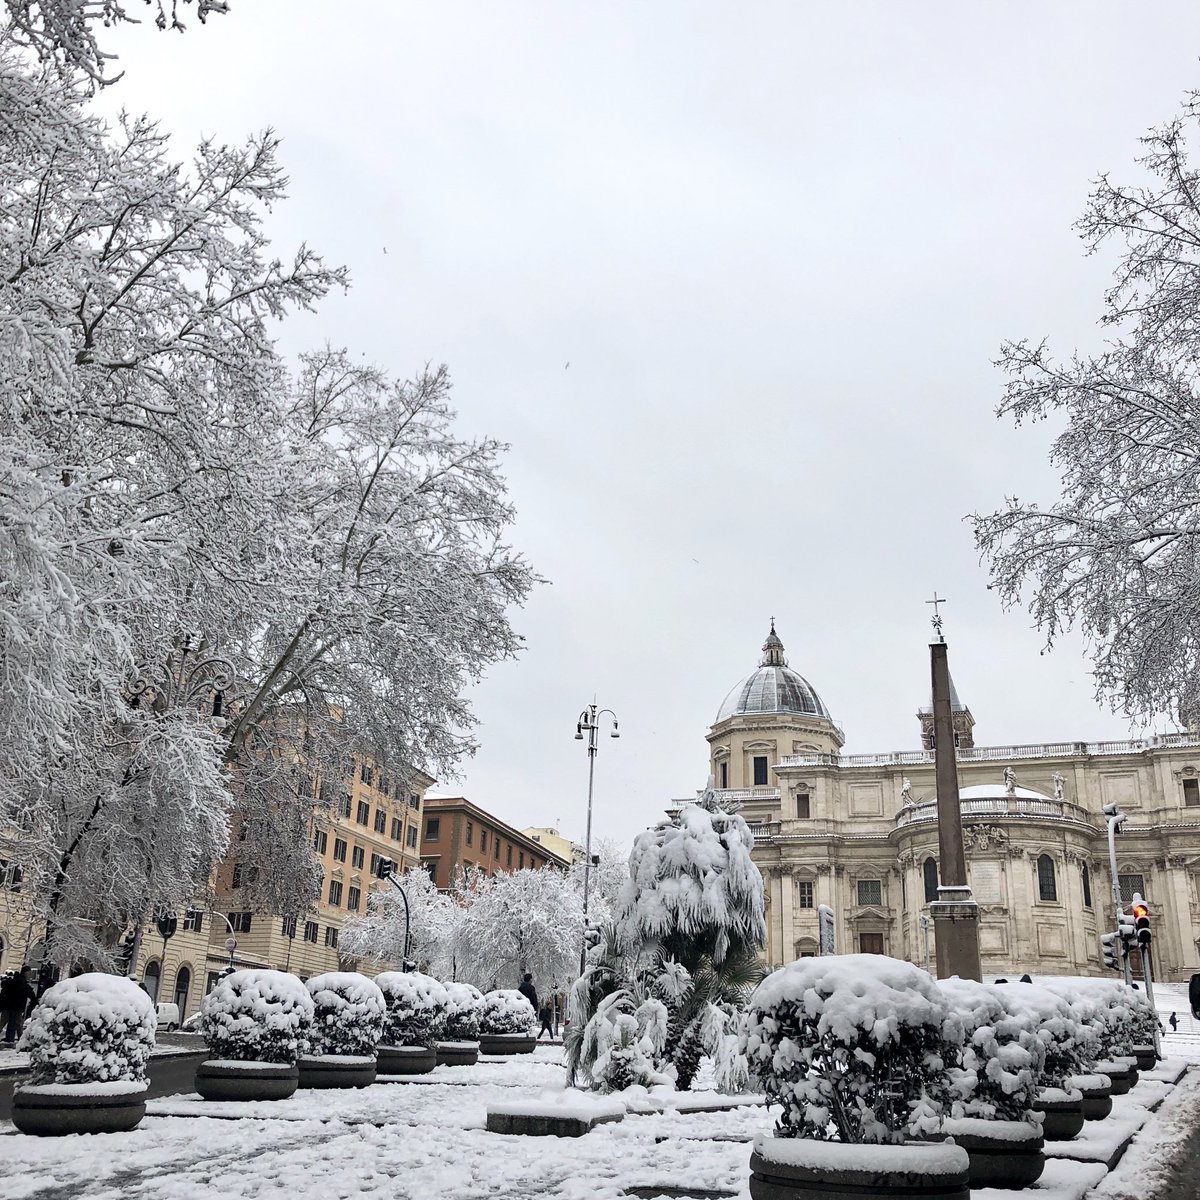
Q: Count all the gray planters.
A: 13